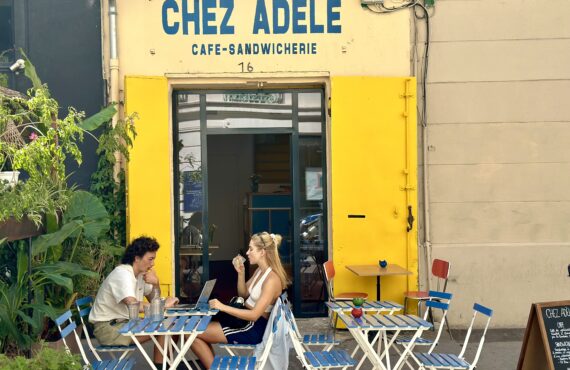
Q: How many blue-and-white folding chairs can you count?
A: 8